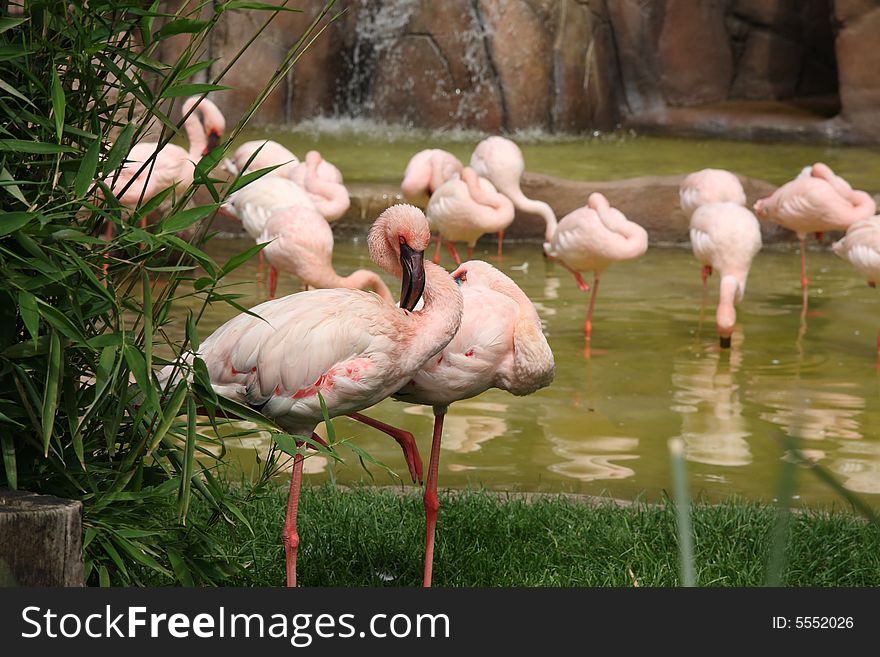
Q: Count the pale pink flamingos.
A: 15